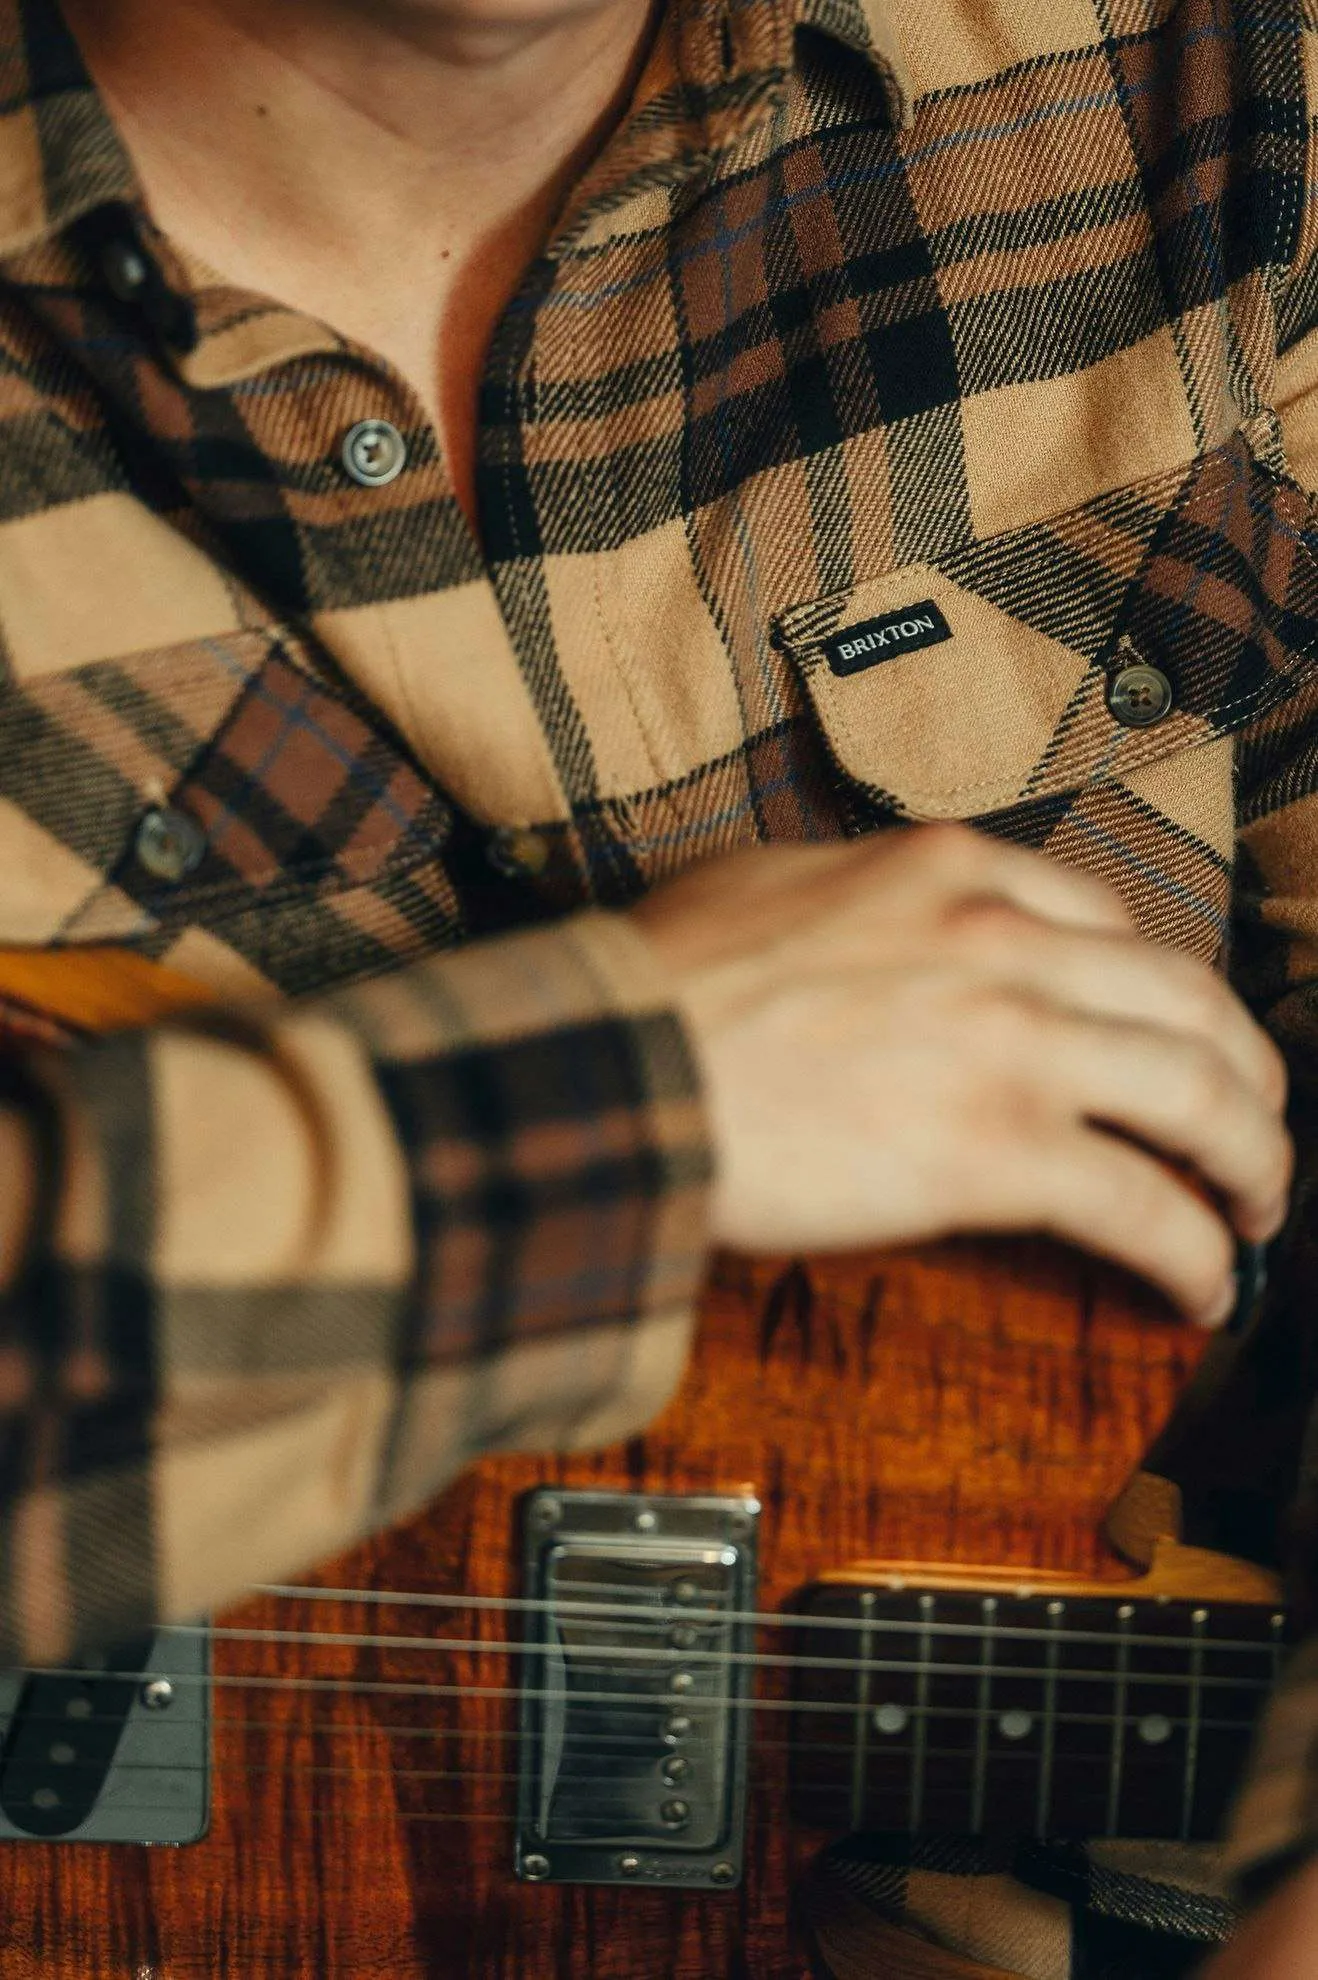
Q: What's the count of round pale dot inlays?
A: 3